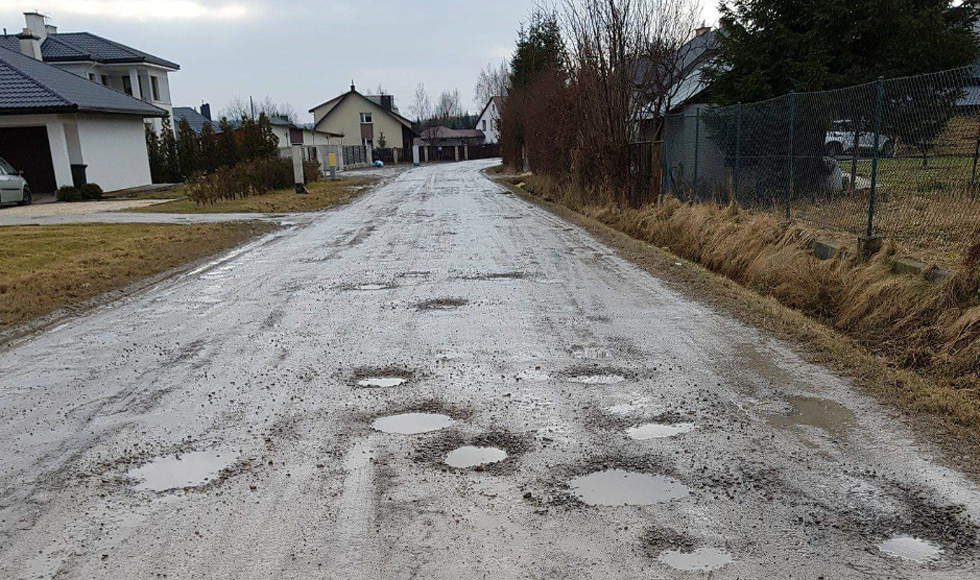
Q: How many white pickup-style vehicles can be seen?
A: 1